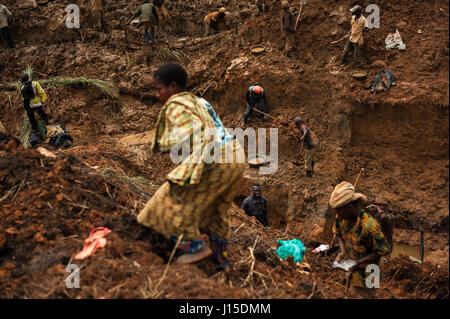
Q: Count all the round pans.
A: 3